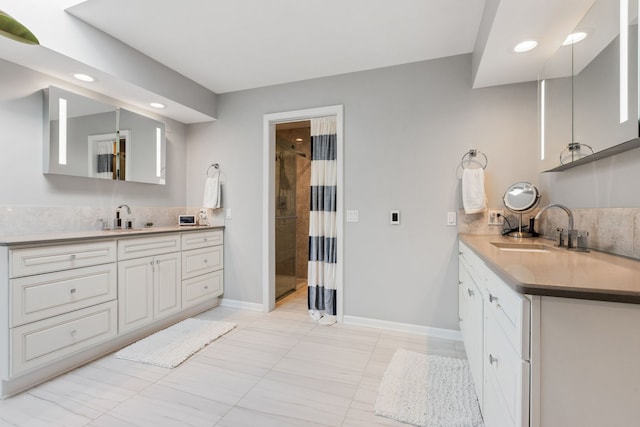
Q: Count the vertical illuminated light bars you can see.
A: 4